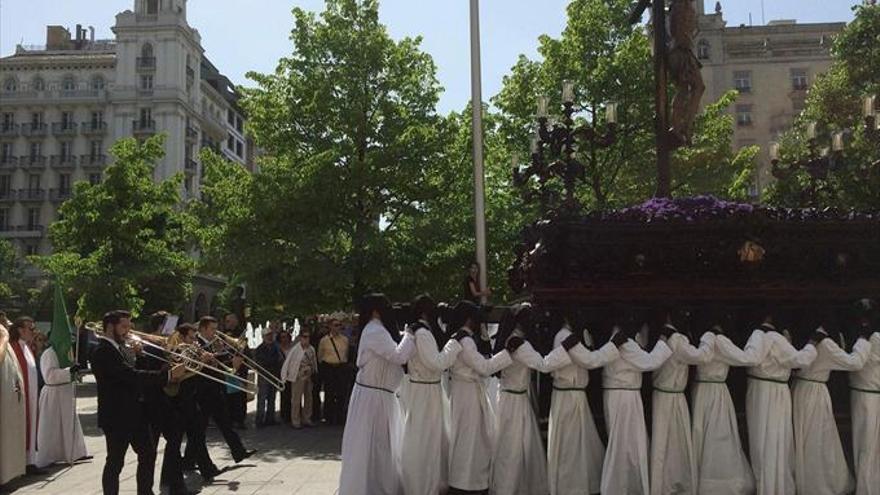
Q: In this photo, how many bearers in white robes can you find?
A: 11